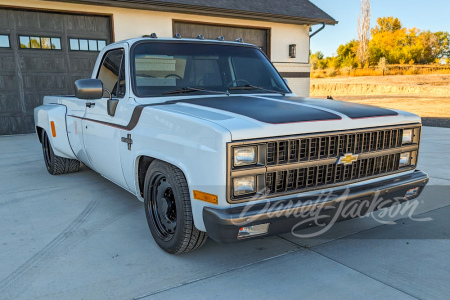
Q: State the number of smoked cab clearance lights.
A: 5